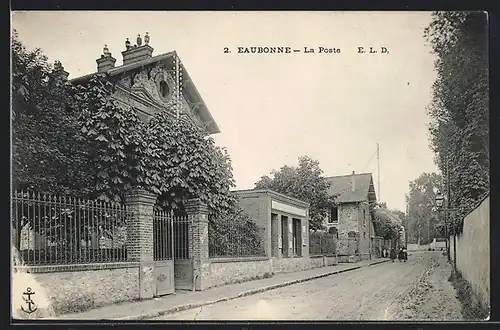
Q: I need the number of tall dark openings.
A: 3